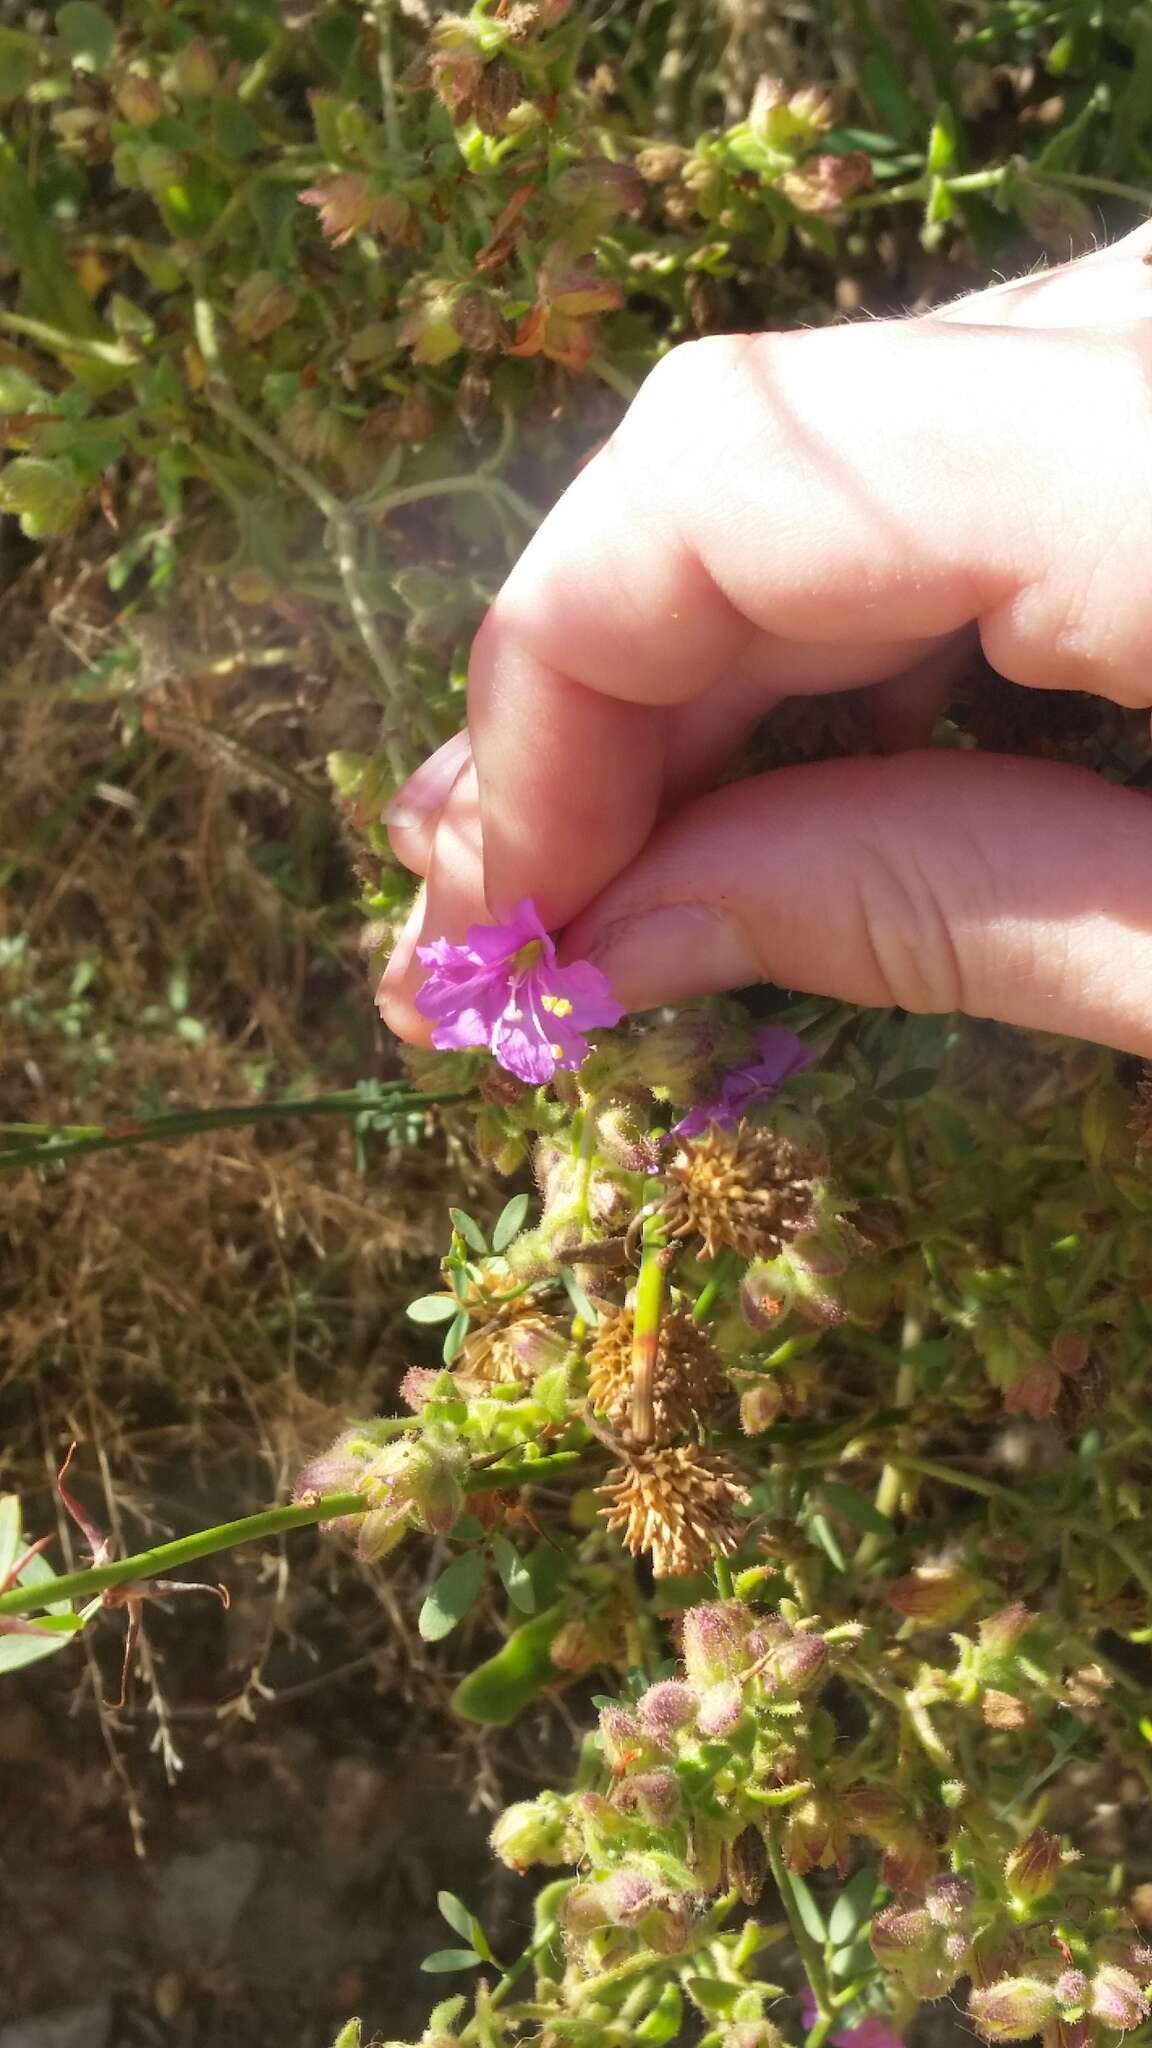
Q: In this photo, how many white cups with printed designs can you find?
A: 0